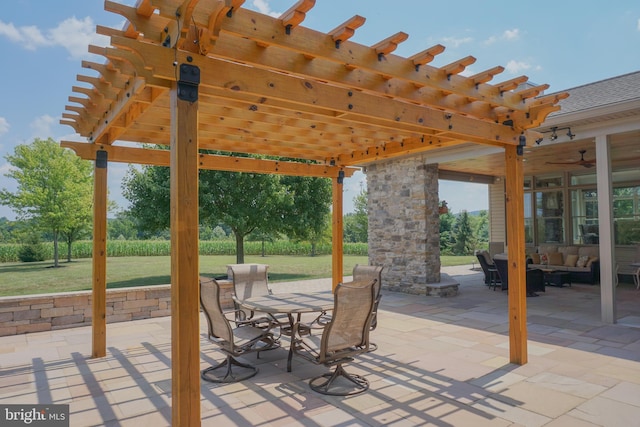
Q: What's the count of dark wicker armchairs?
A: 2